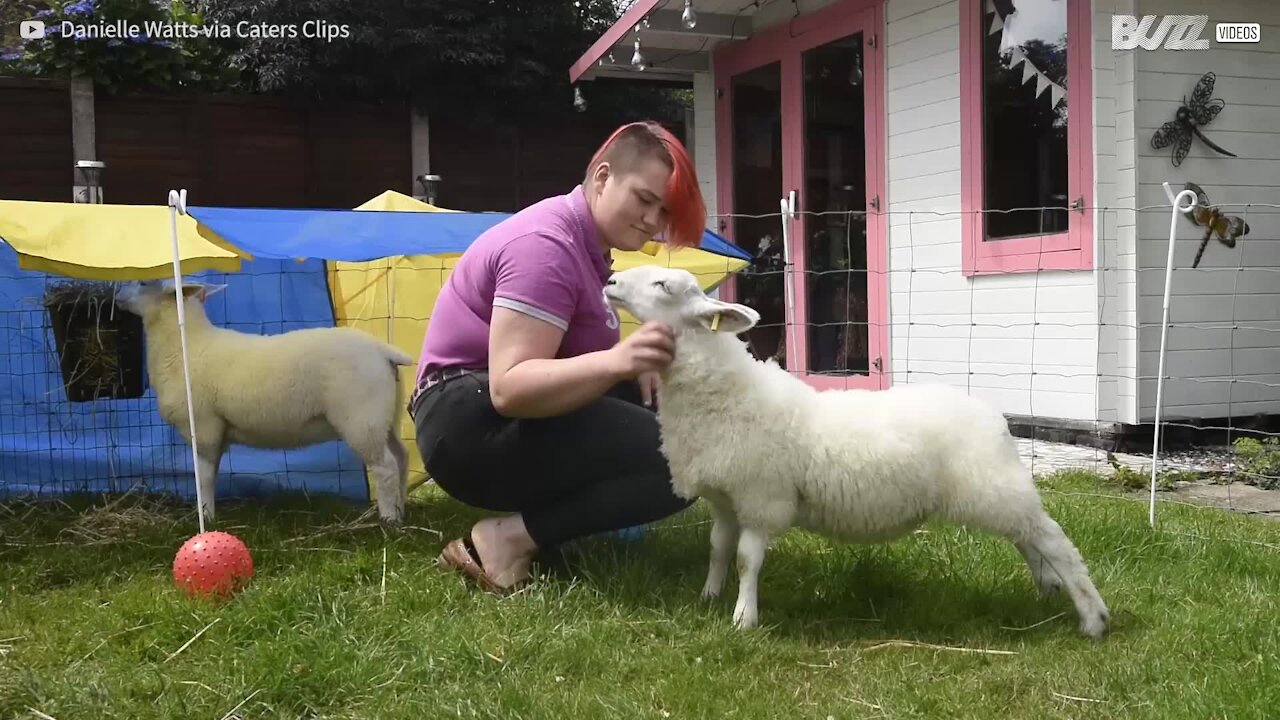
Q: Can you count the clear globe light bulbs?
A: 3